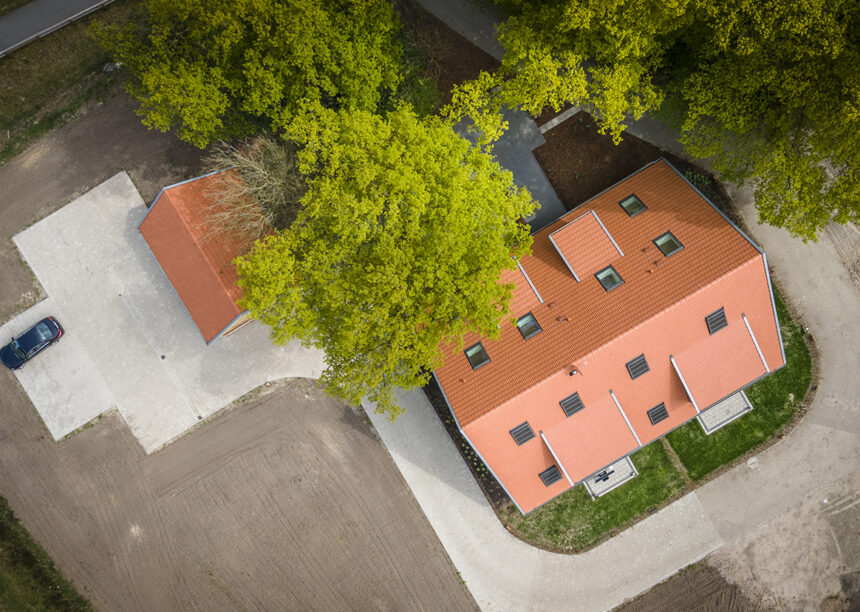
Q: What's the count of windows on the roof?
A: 11